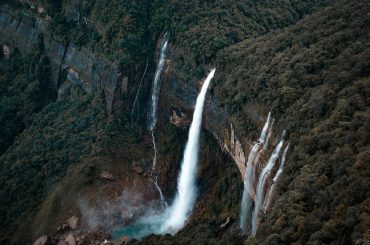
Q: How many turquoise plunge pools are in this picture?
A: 1